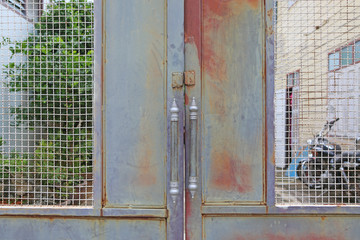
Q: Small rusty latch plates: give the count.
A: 2